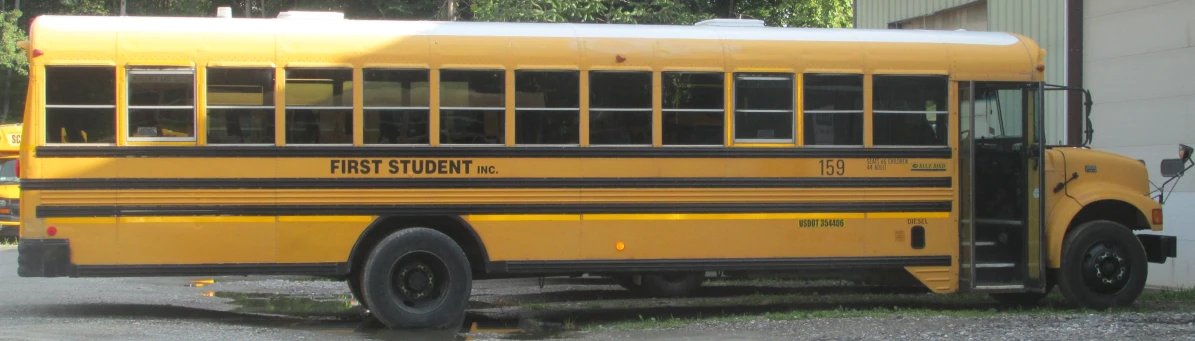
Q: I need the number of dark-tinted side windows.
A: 12